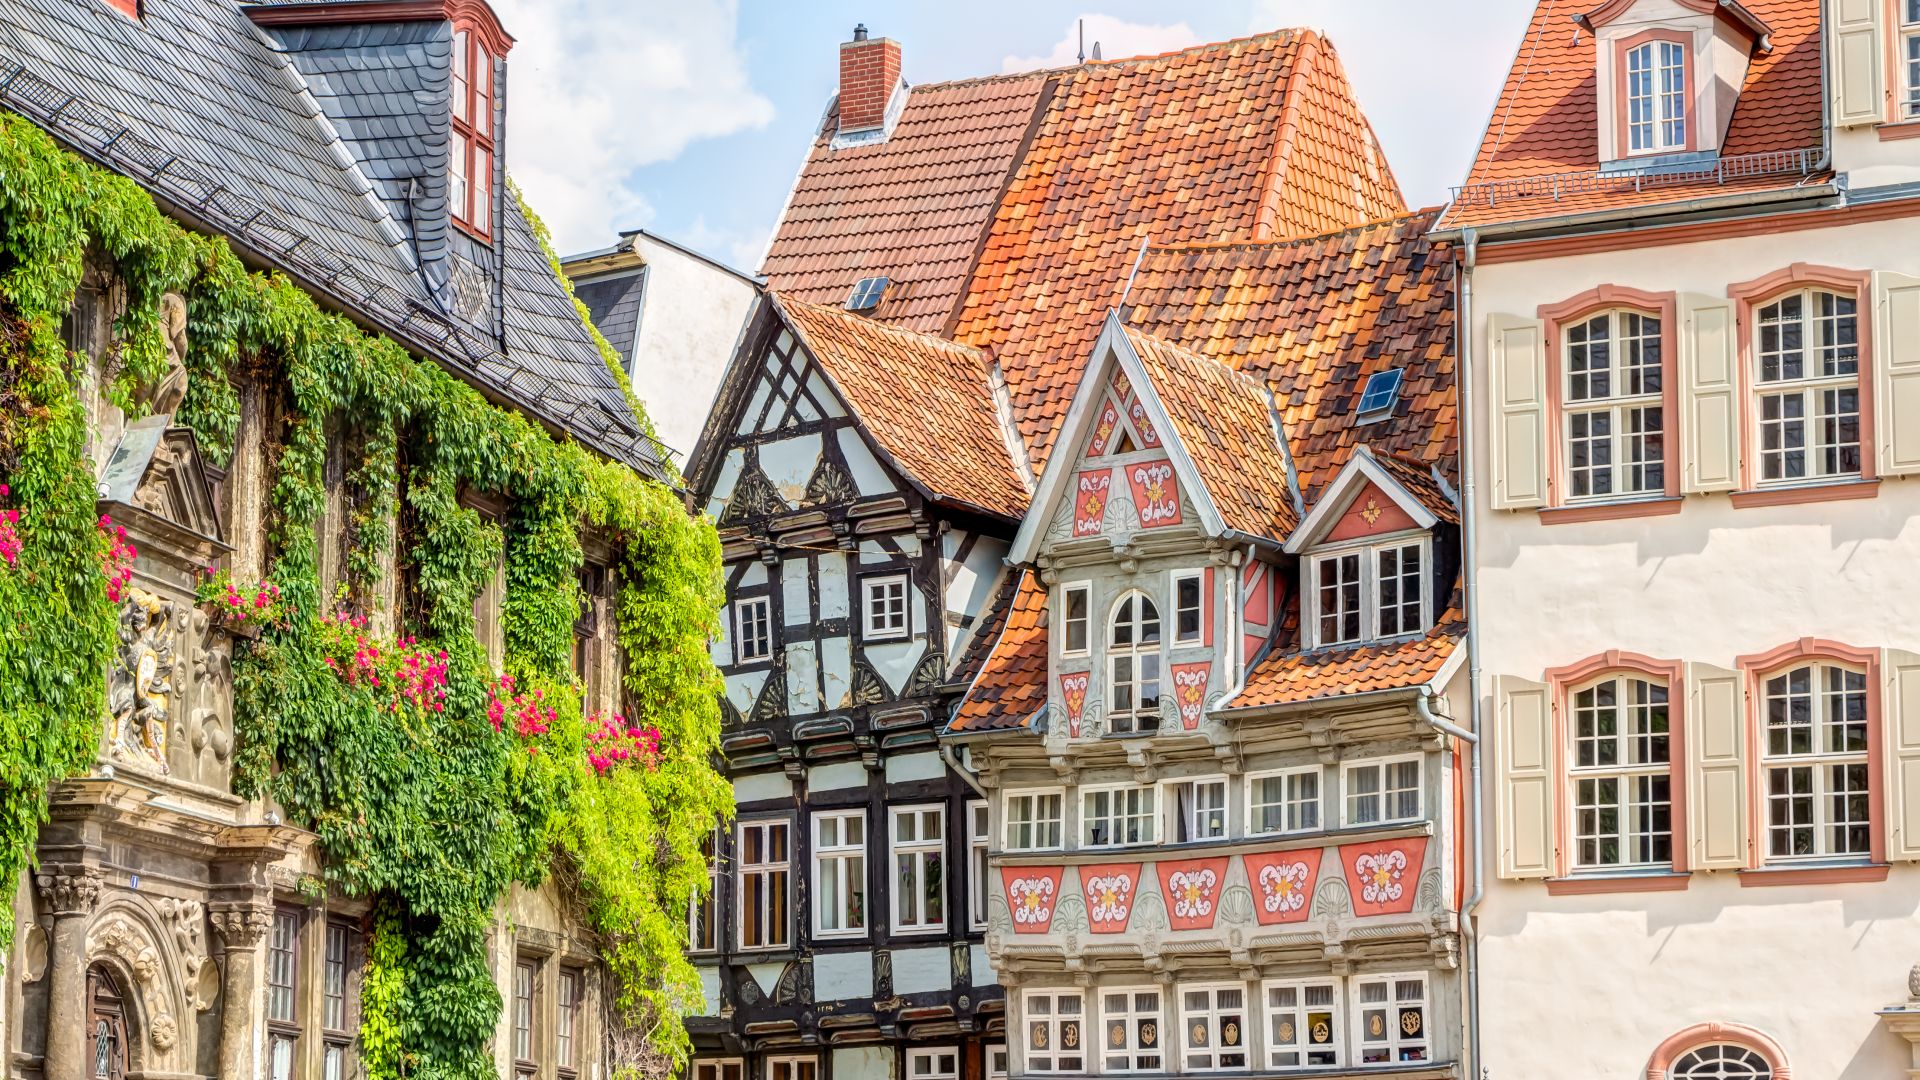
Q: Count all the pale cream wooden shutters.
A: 7